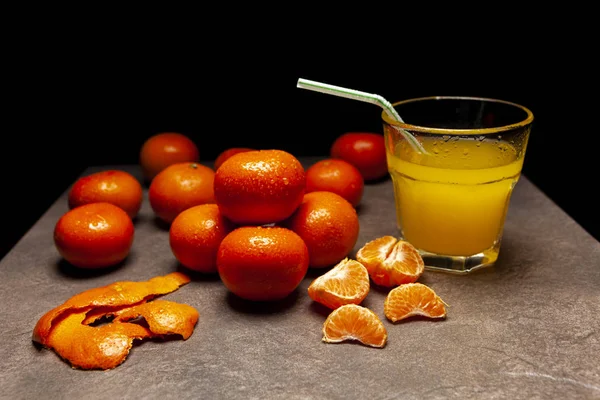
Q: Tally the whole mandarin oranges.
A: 11